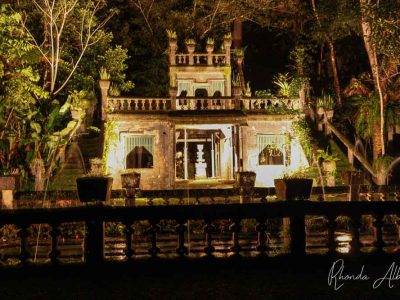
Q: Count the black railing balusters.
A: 11